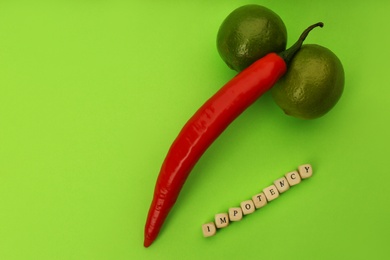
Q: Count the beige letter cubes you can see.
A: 9